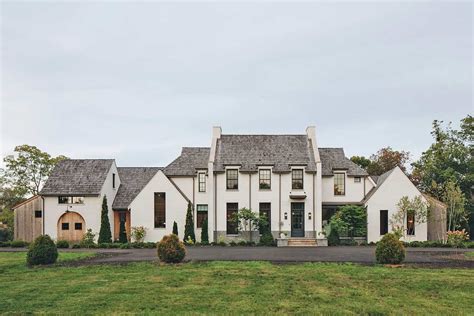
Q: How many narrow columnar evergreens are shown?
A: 5